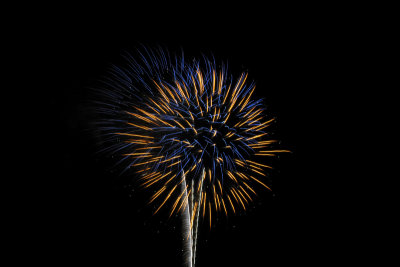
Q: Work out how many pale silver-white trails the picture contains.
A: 3